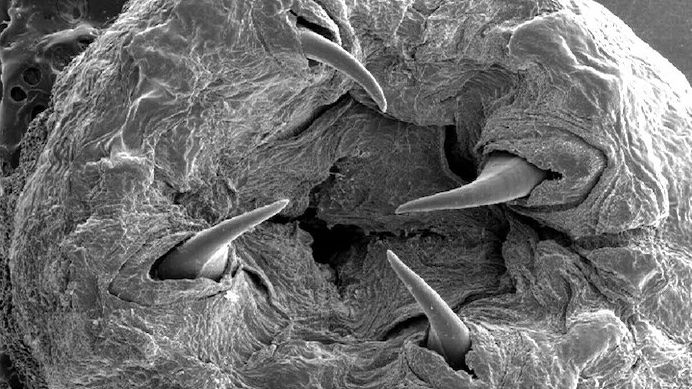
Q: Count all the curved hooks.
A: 4